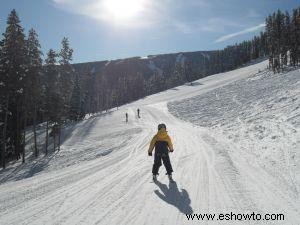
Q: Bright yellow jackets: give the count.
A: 1